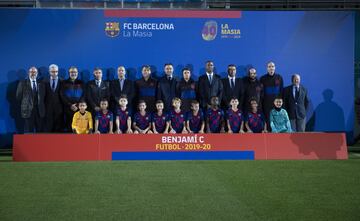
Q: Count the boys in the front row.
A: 11